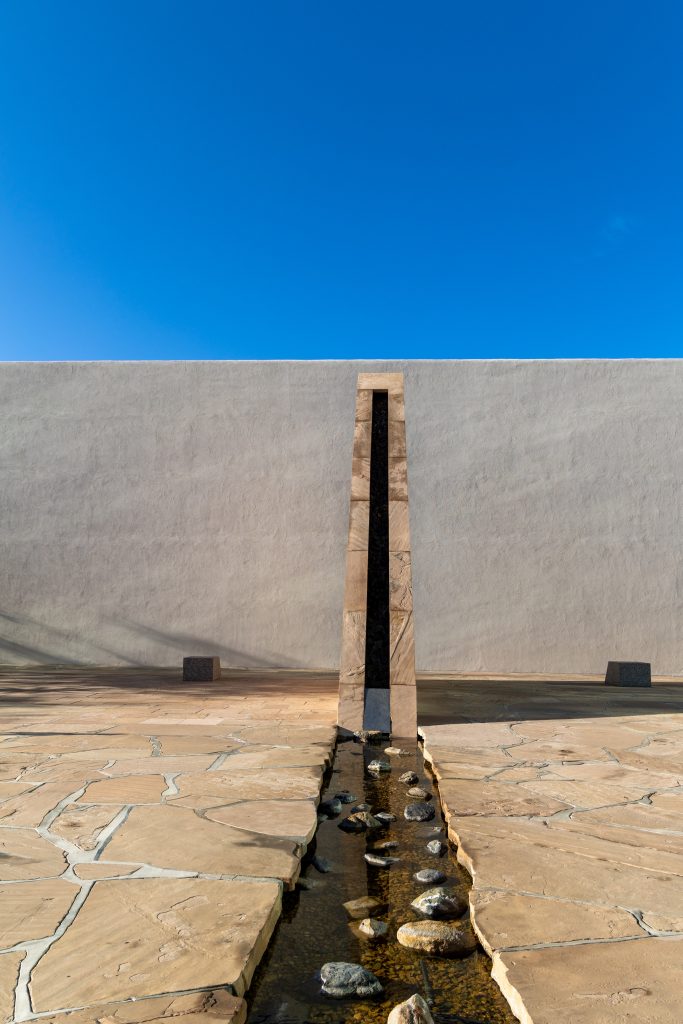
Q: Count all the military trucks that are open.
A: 0